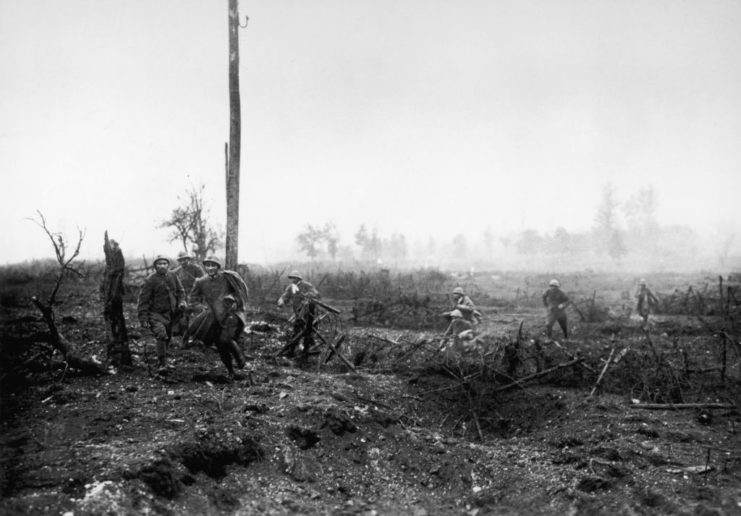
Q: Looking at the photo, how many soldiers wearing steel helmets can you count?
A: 8